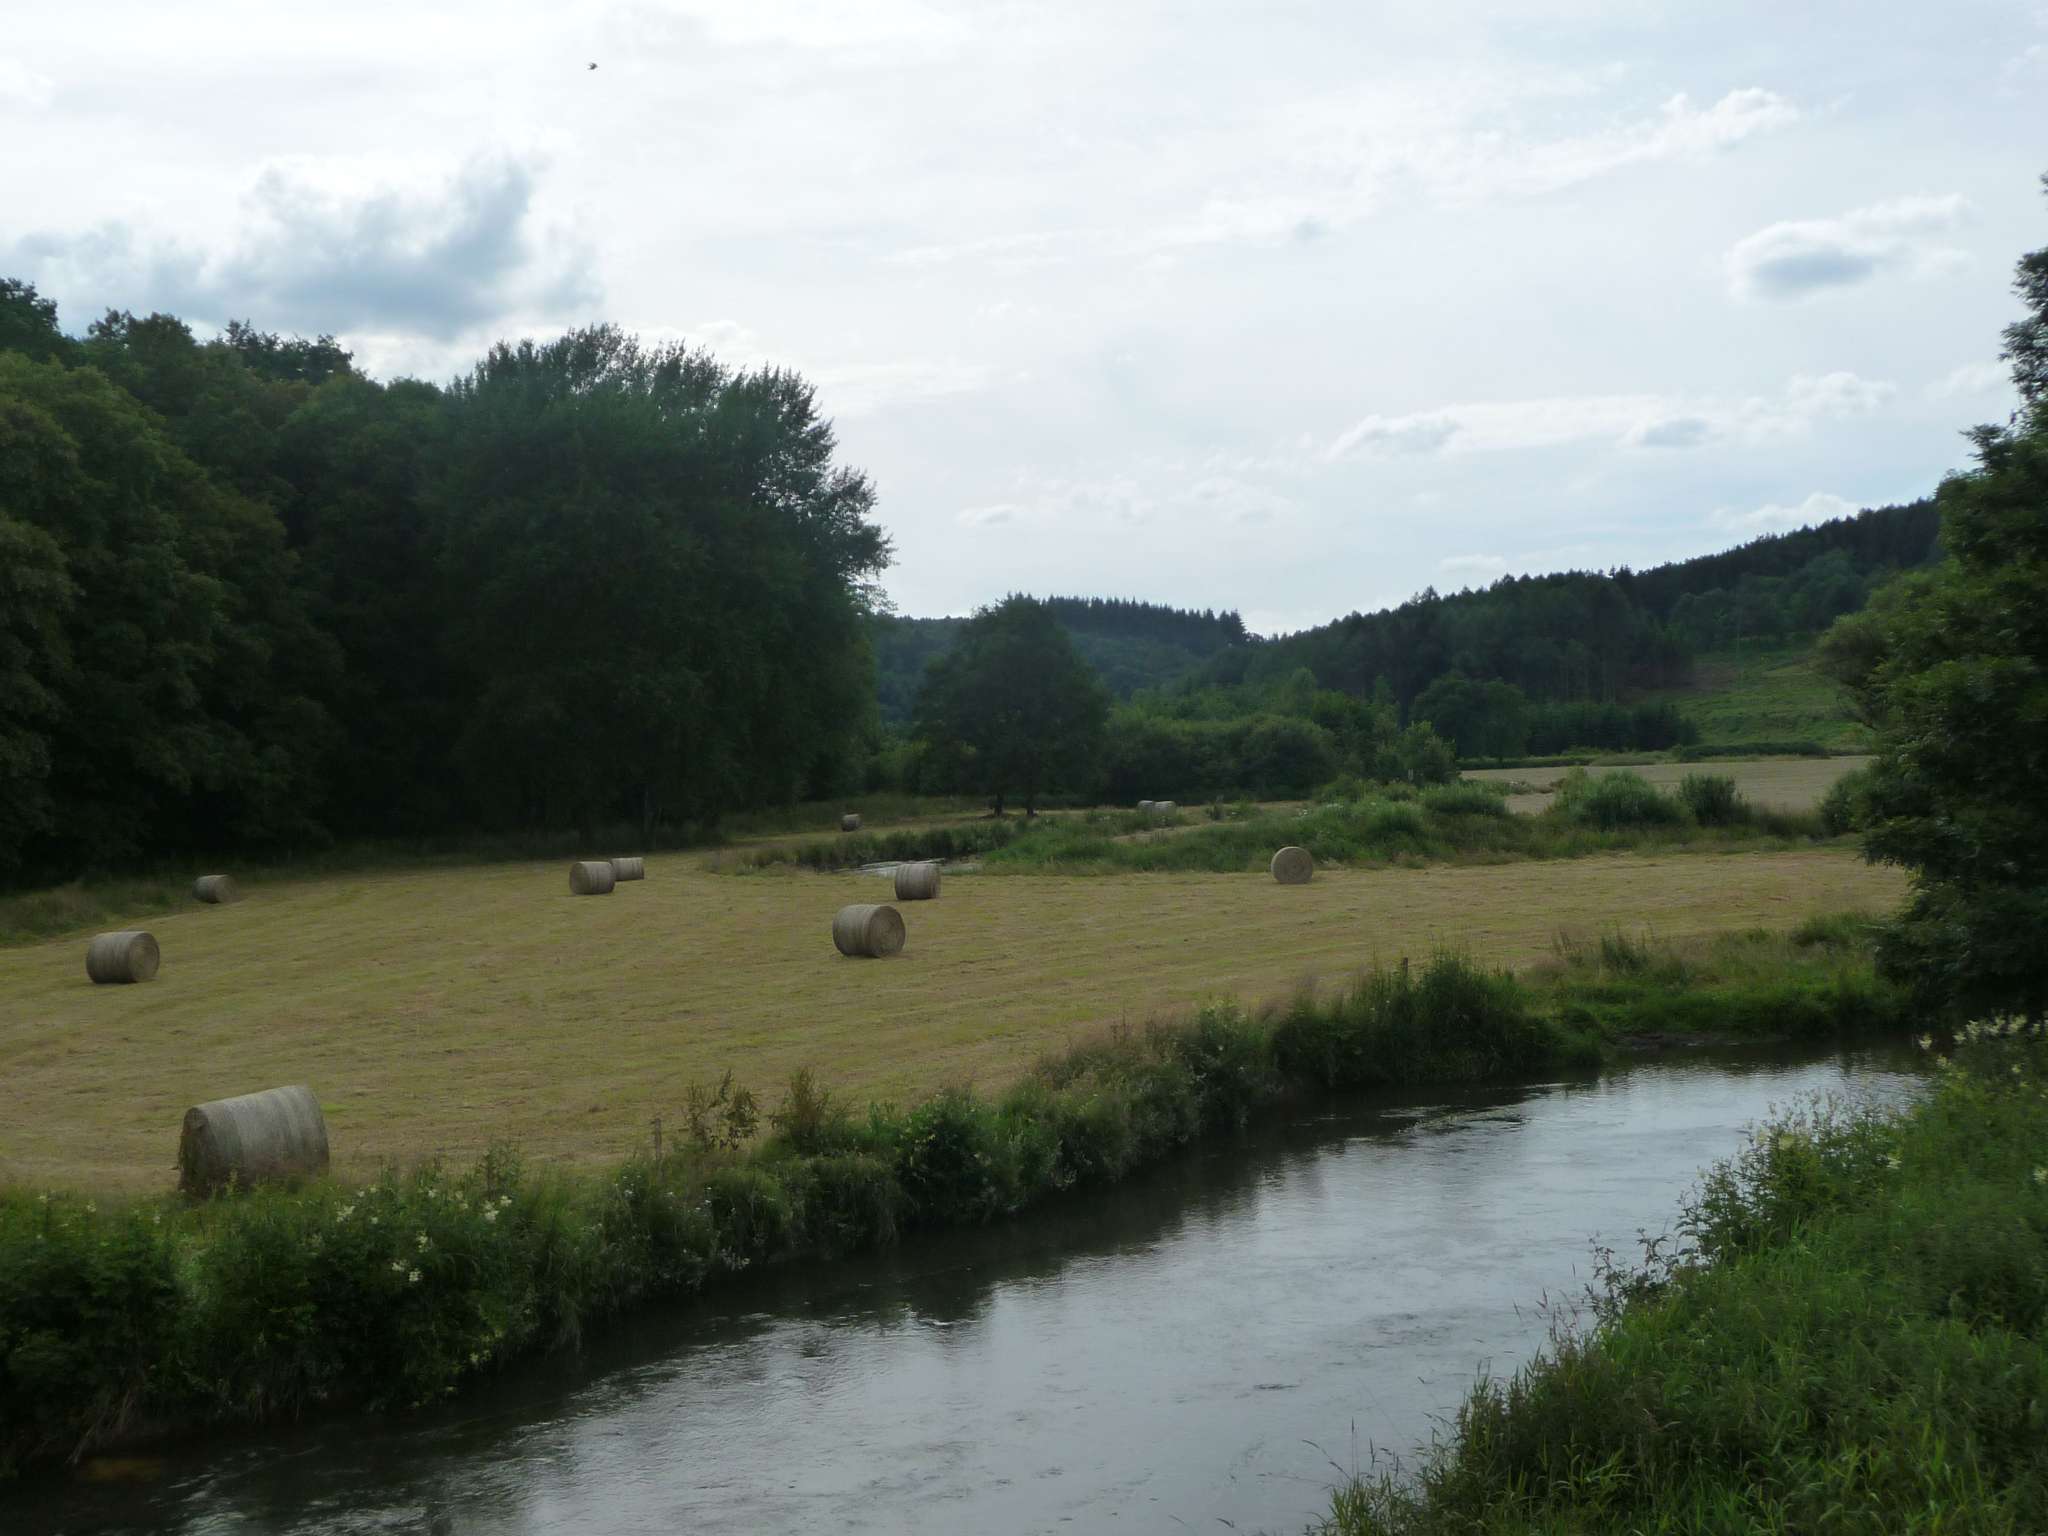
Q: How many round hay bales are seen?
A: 11